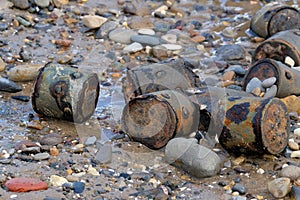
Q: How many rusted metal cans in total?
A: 7